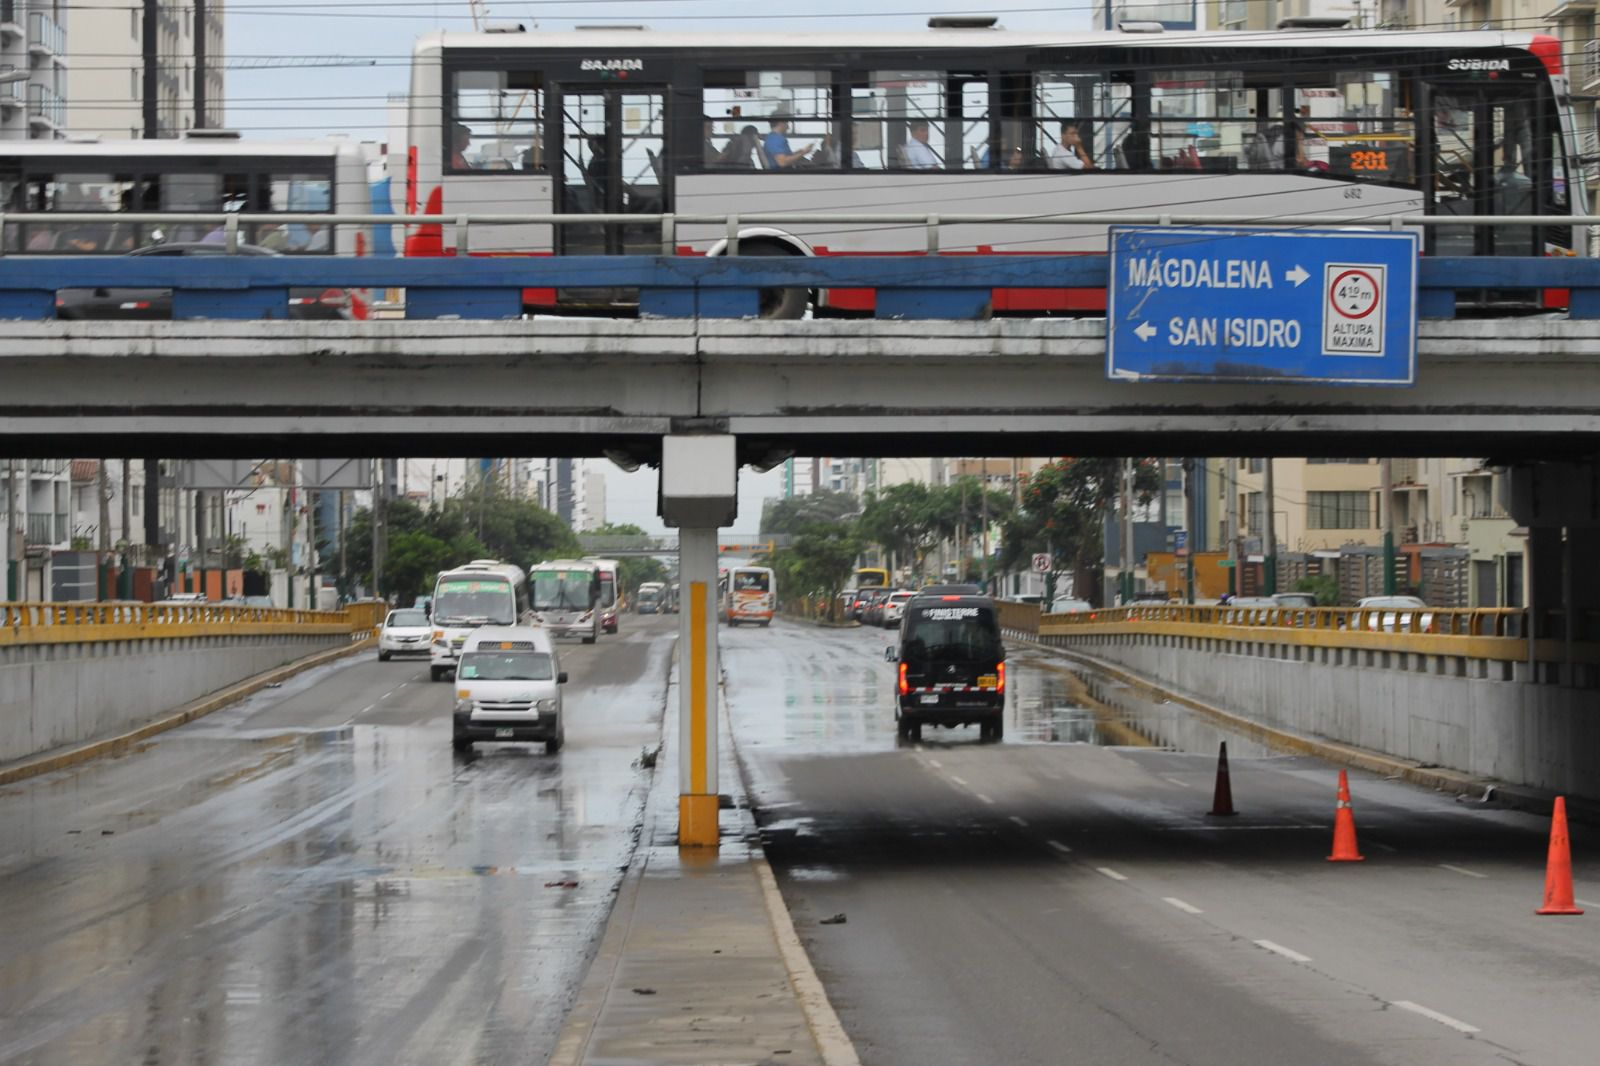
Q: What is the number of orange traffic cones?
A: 3